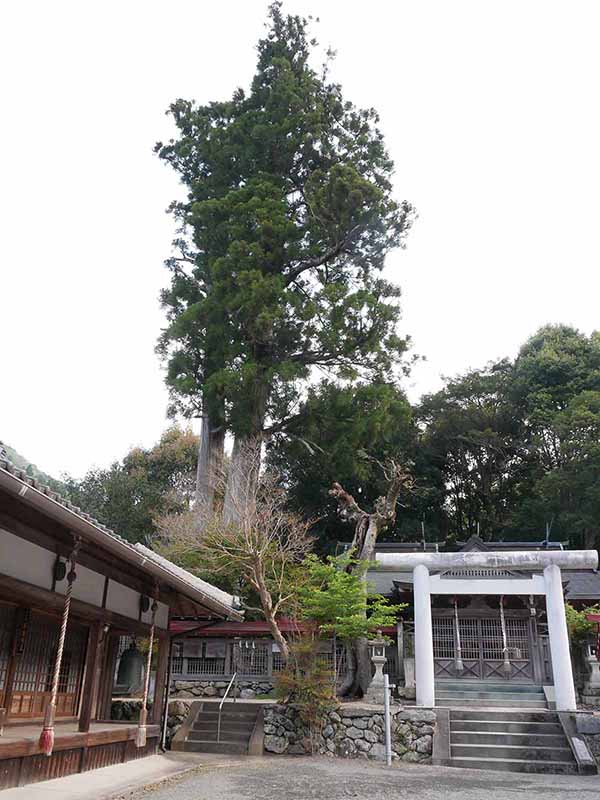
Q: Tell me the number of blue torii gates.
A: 0